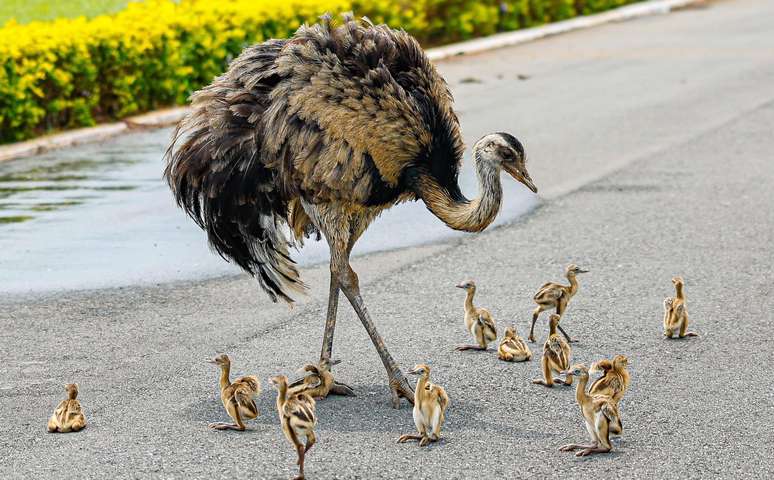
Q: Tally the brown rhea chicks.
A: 12